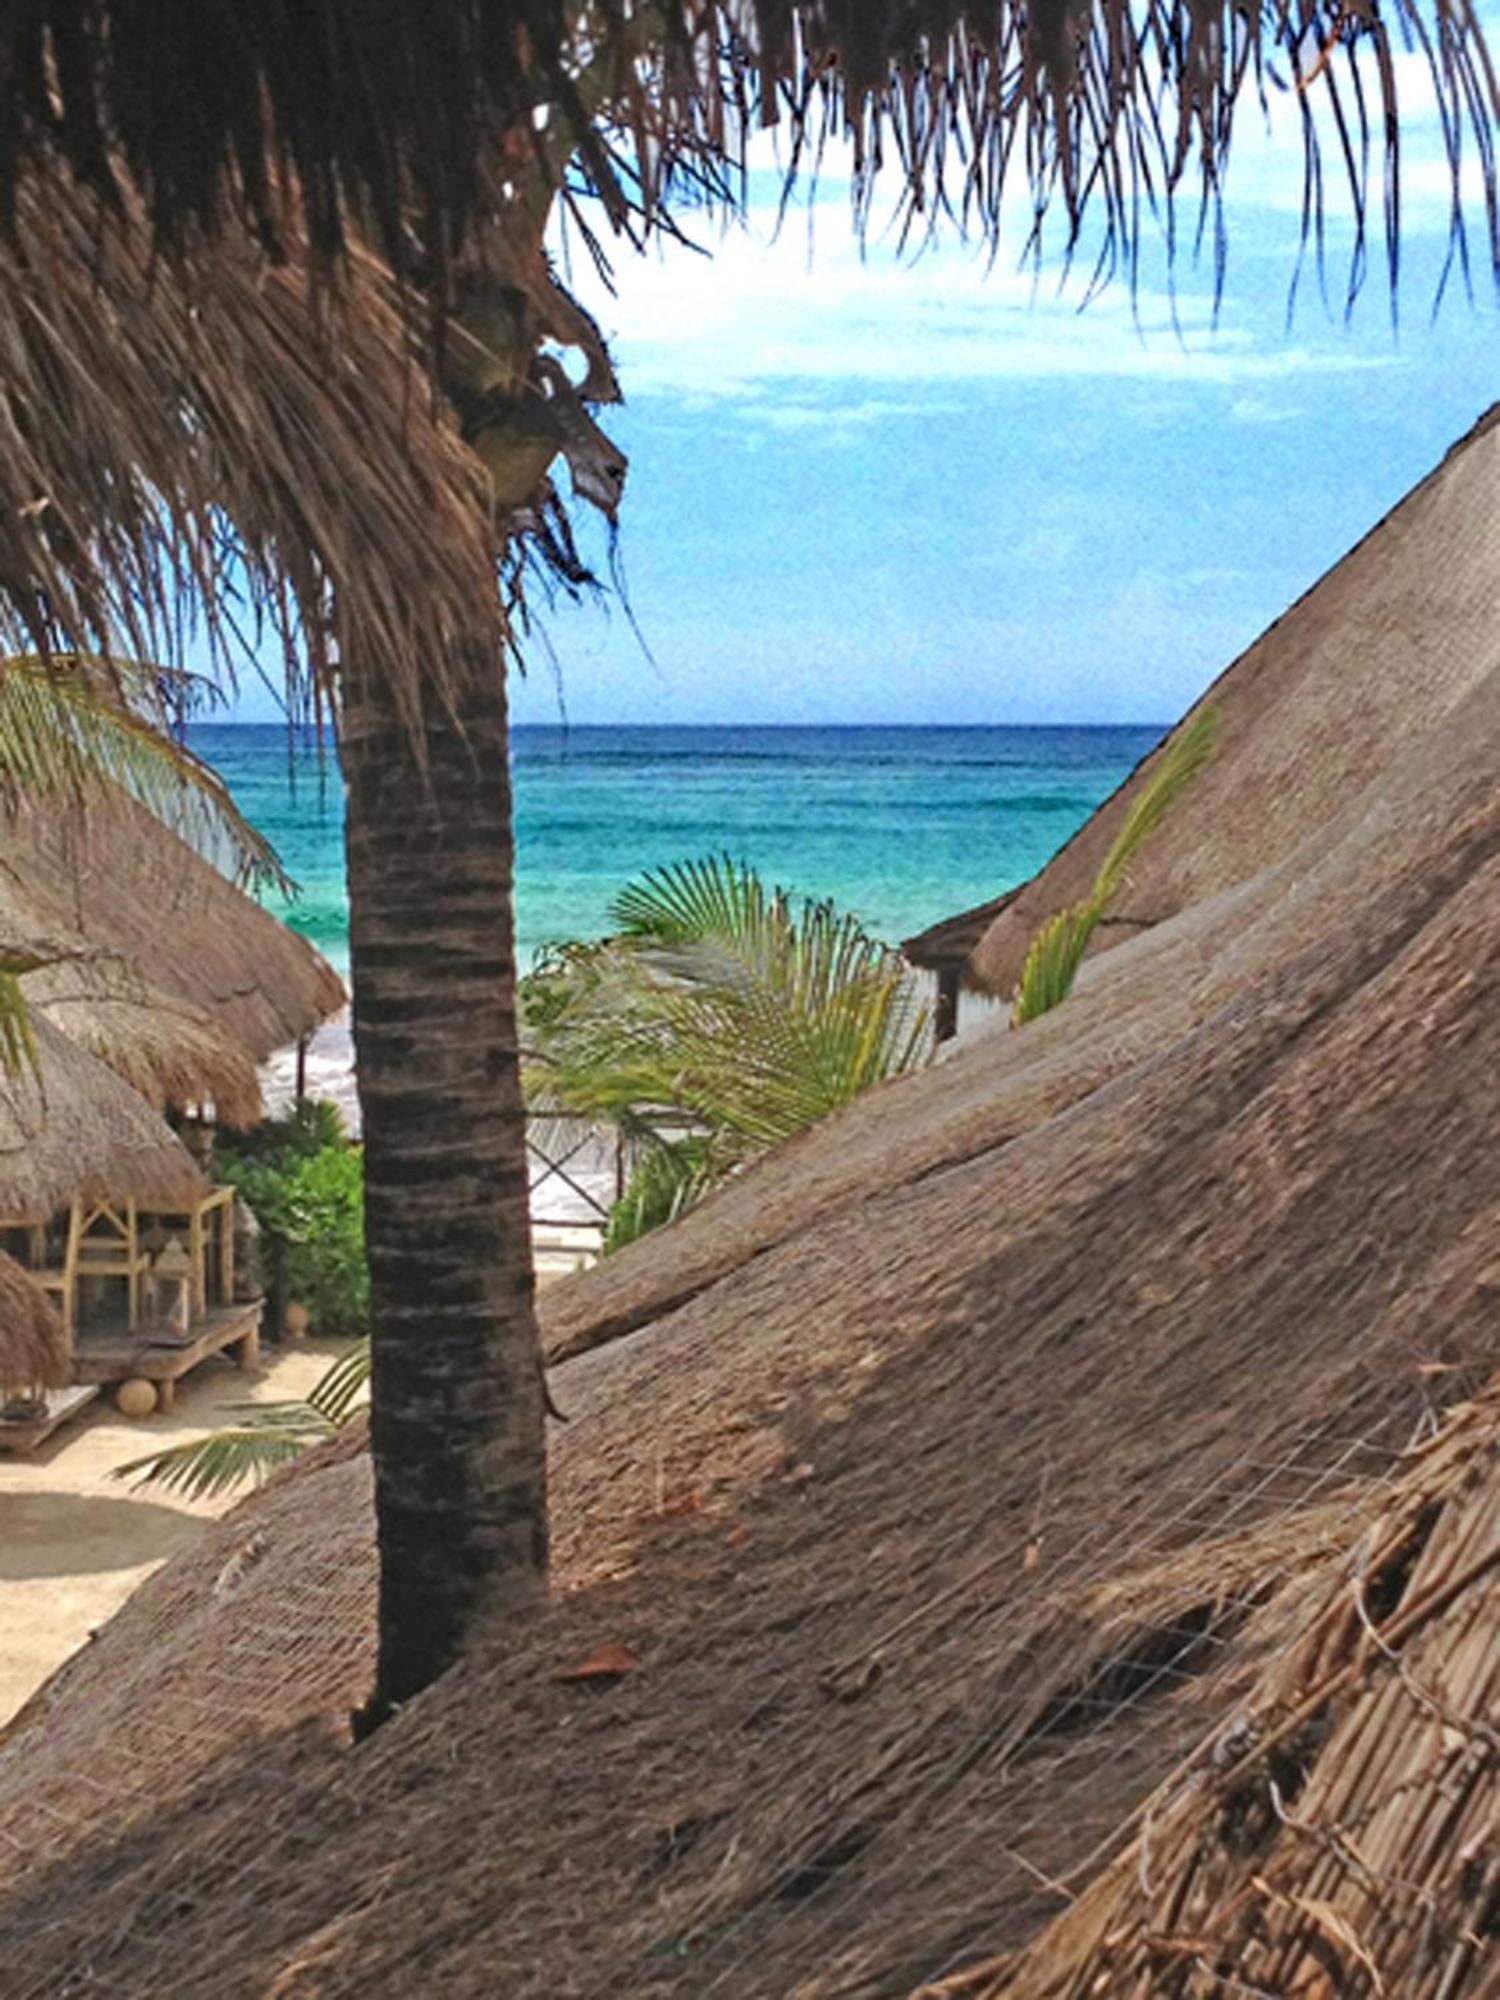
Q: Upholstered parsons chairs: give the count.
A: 0